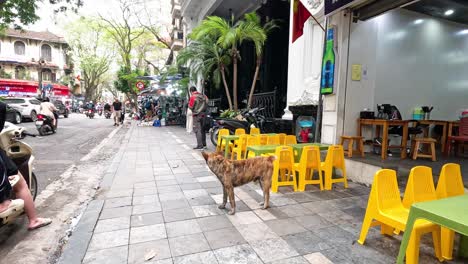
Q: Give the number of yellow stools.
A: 15